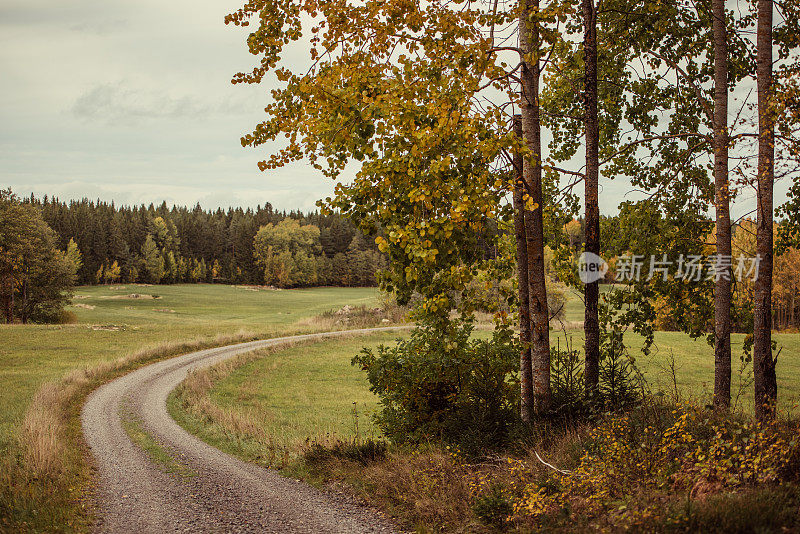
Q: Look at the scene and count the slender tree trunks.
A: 5